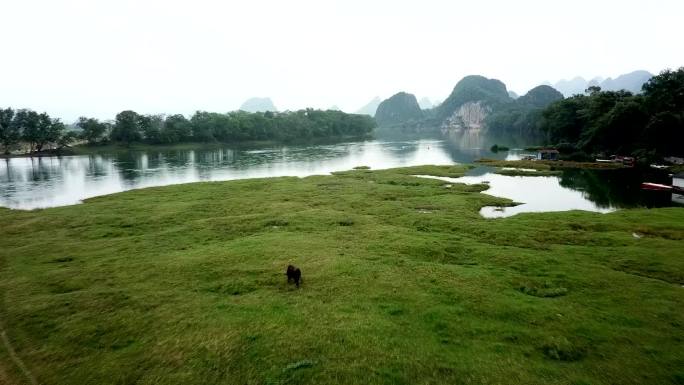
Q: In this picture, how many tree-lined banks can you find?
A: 2